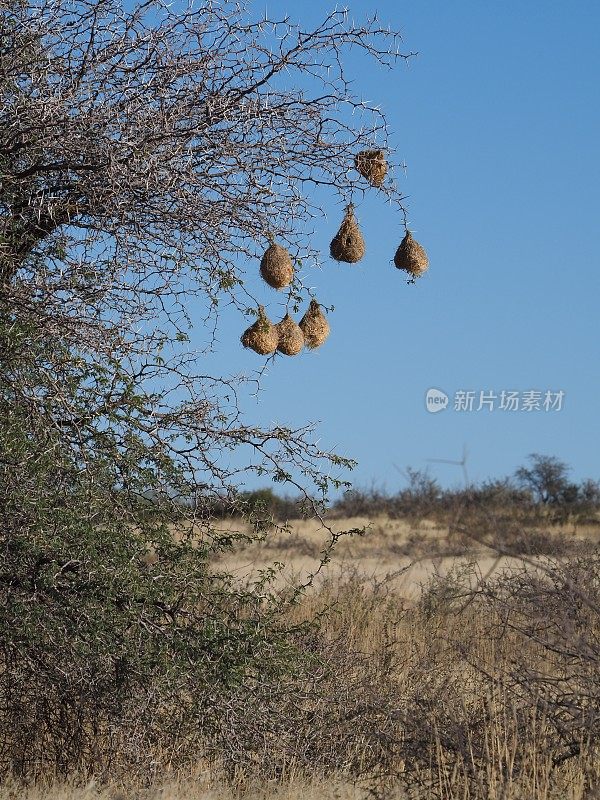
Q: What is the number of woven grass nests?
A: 7